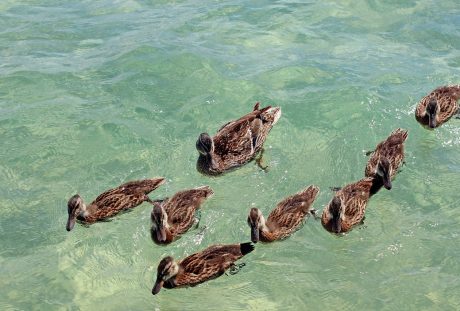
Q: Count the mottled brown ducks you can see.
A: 8